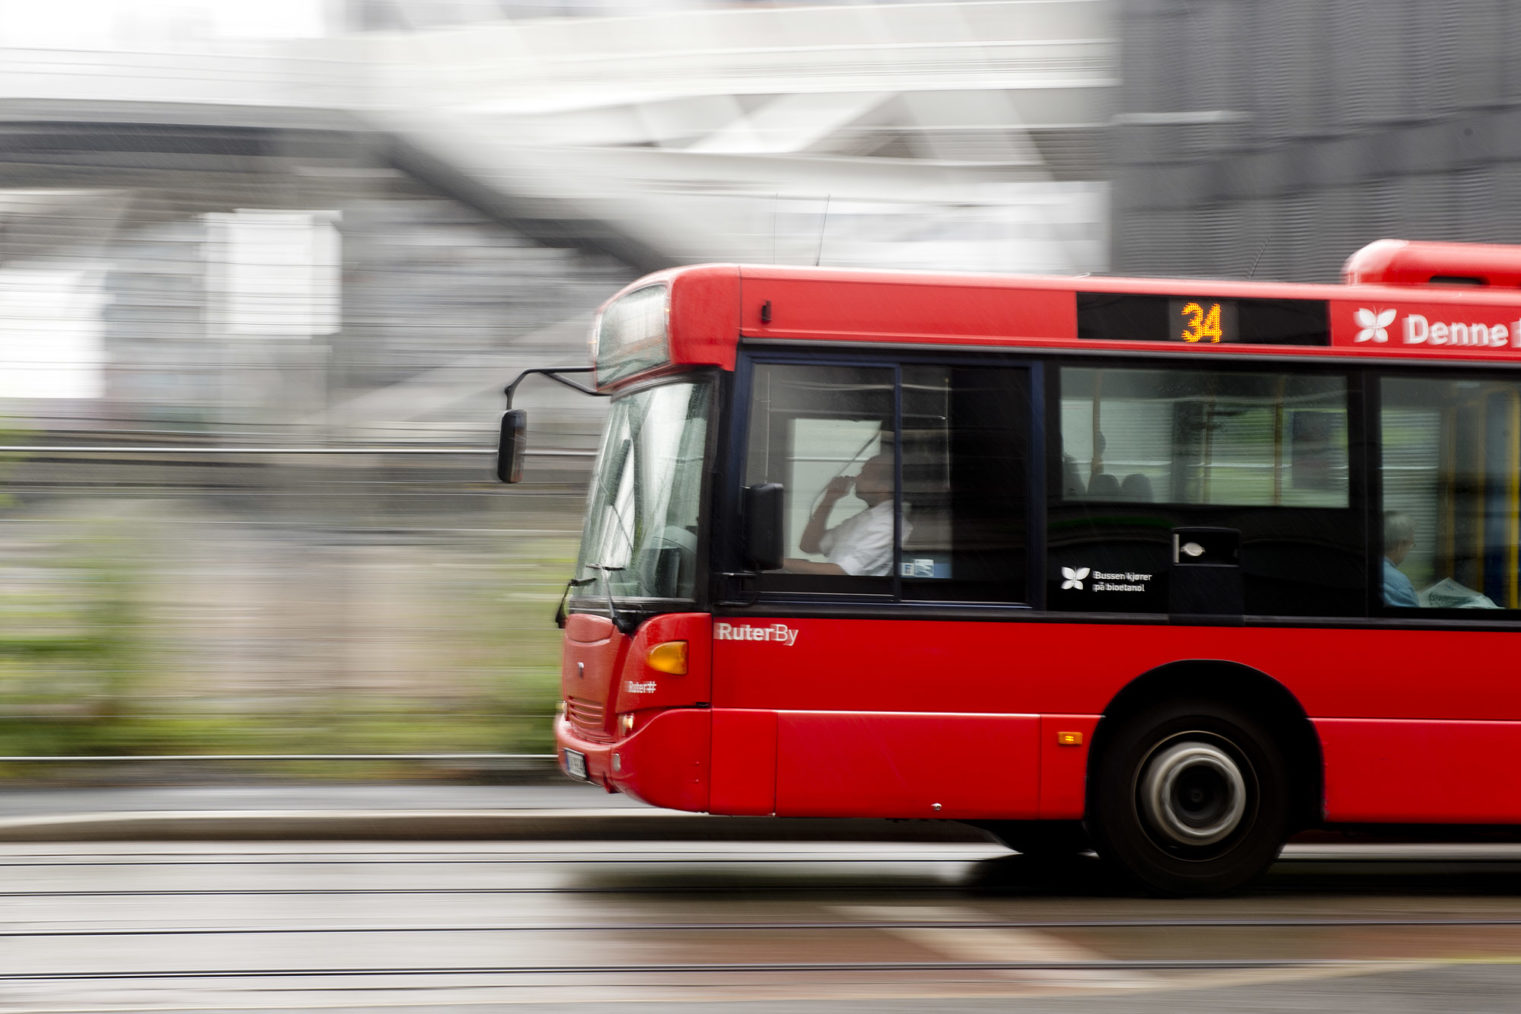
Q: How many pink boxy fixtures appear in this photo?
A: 0